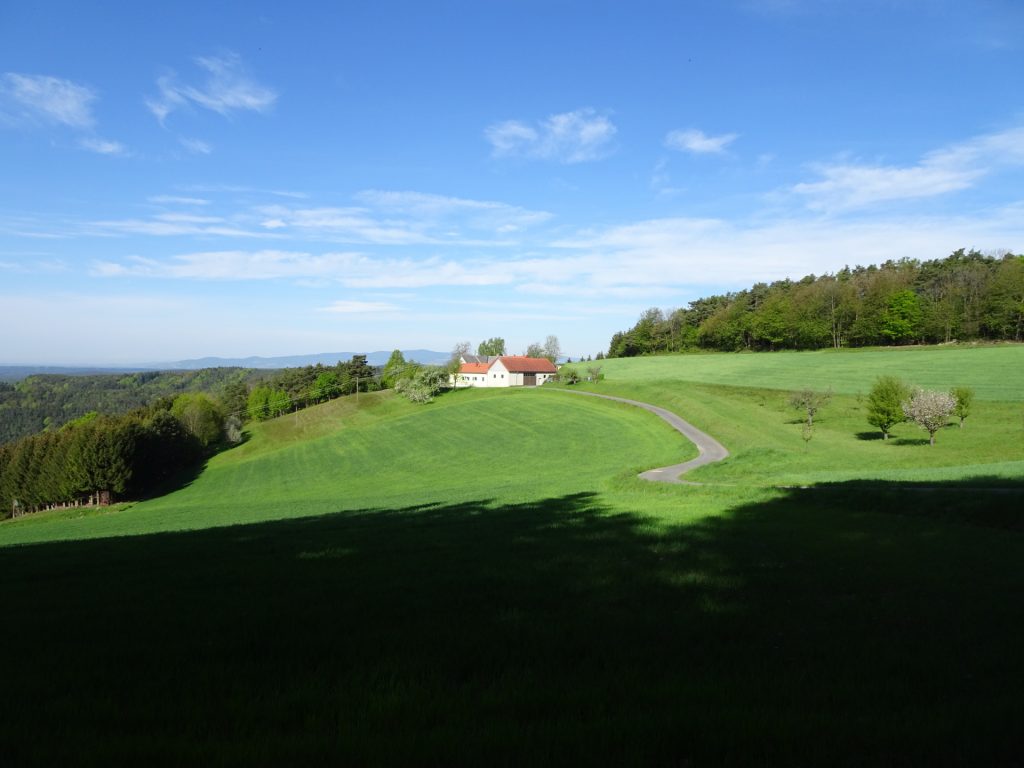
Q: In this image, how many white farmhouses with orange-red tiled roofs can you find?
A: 1